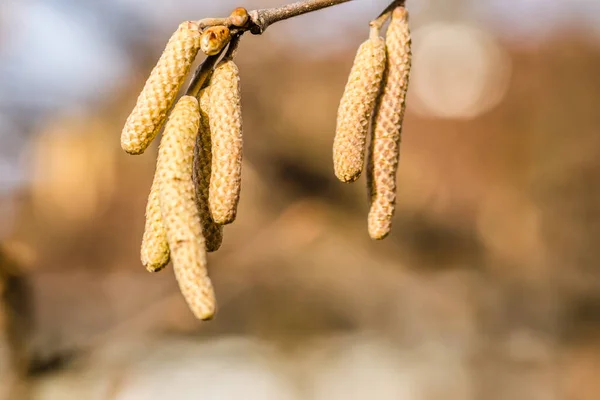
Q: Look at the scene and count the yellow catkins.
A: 7